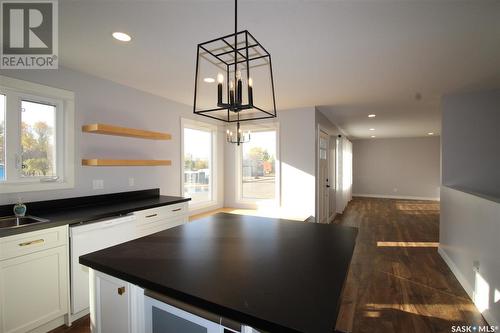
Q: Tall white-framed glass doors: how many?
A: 2